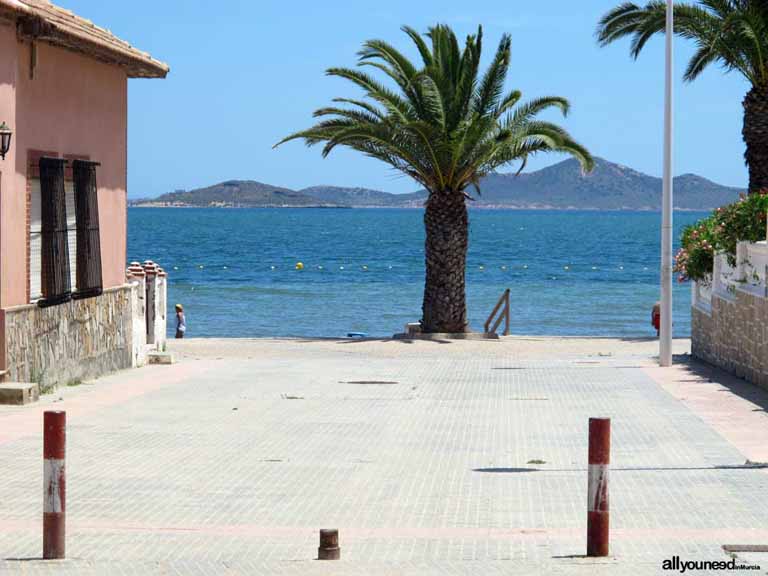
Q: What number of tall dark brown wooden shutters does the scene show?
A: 2